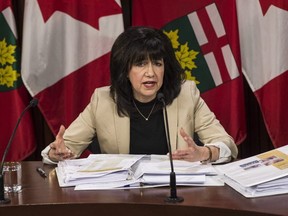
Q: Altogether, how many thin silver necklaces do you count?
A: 1